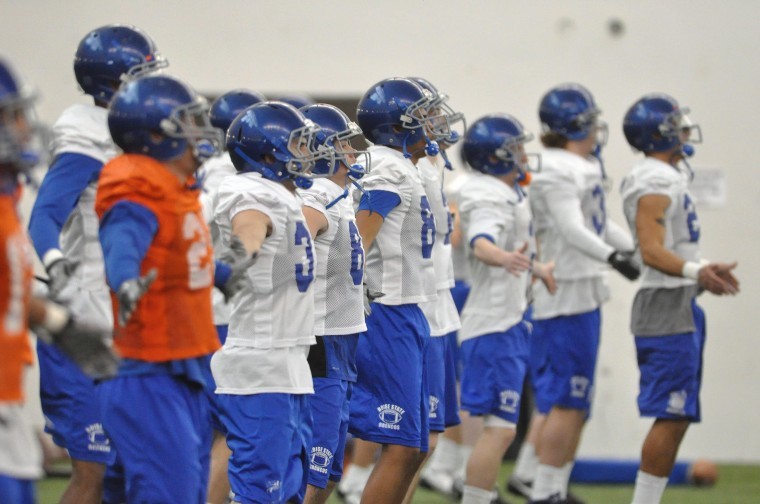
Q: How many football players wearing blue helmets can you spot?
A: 12